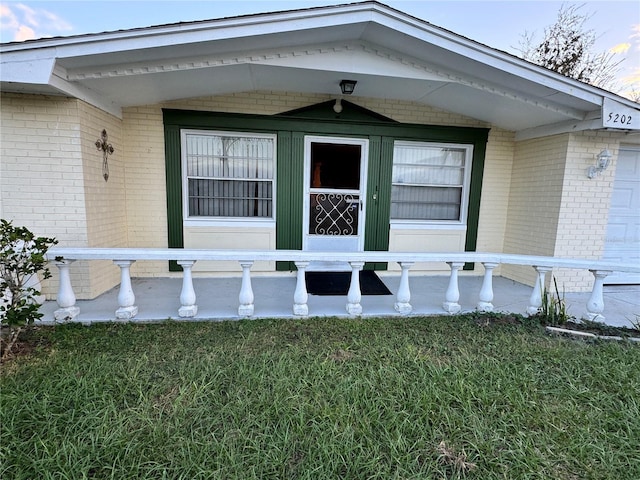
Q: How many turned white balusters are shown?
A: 11